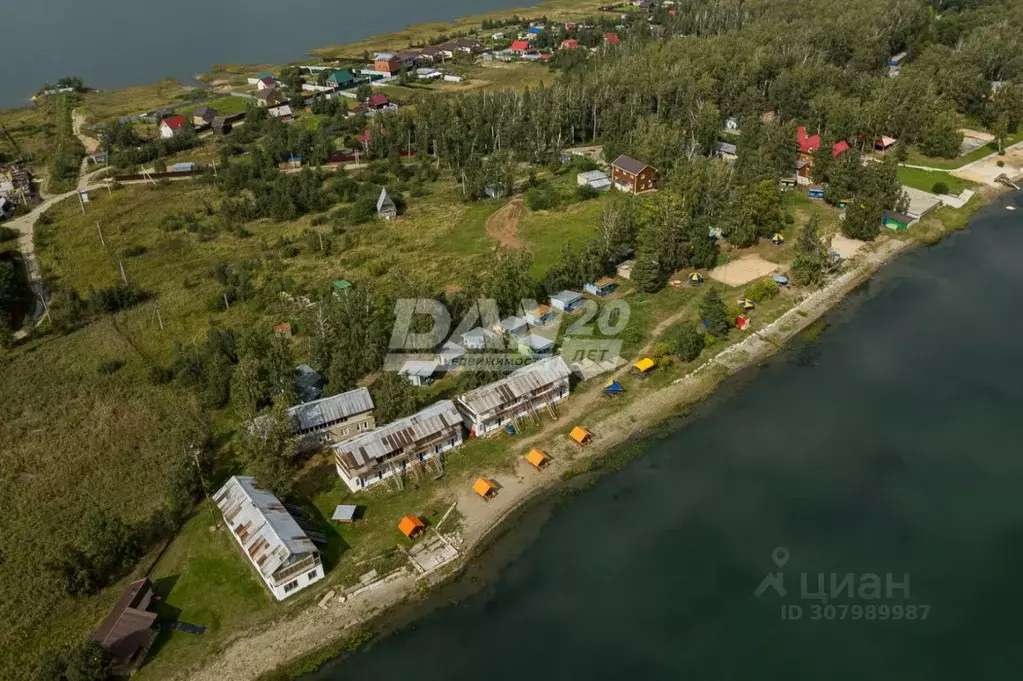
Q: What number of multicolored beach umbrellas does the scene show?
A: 3